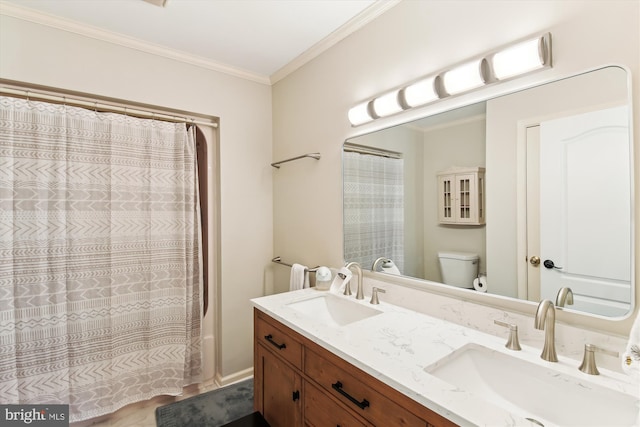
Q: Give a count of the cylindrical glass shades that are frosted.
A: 5